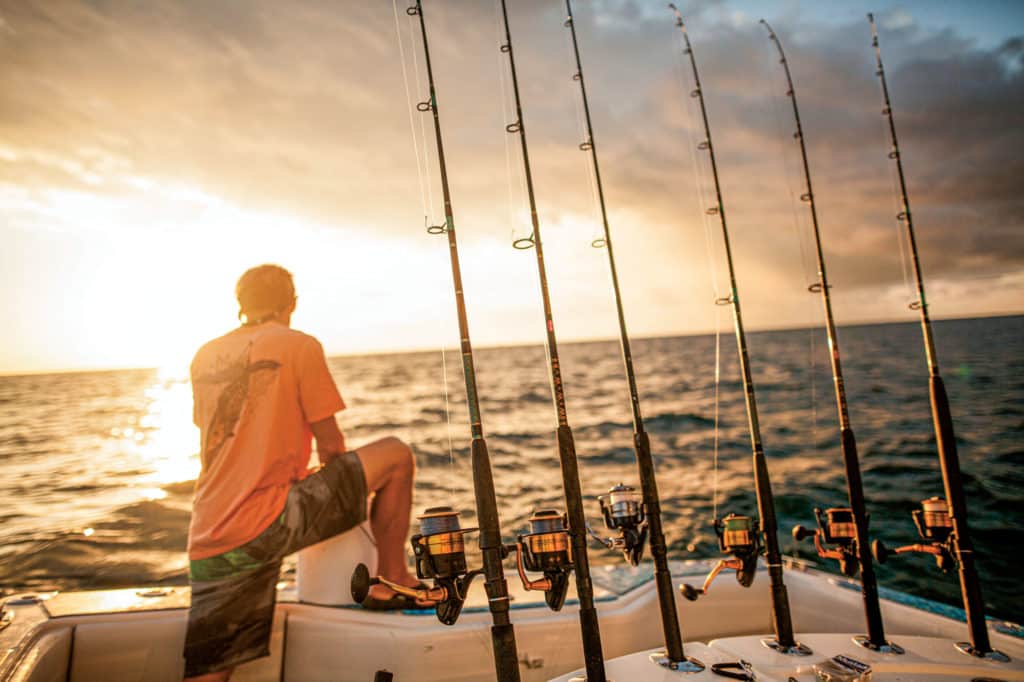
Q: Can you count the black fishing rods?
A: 6